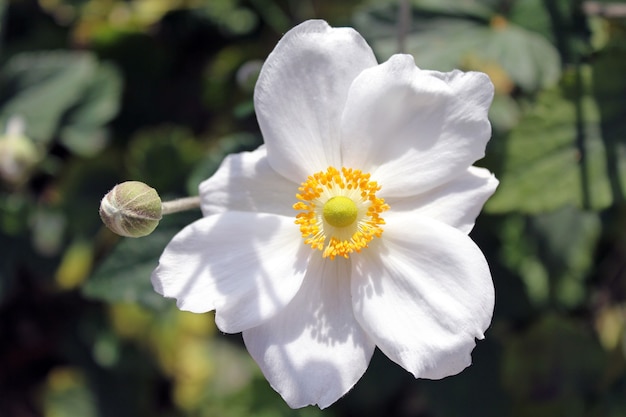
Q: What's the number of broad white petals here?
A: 7